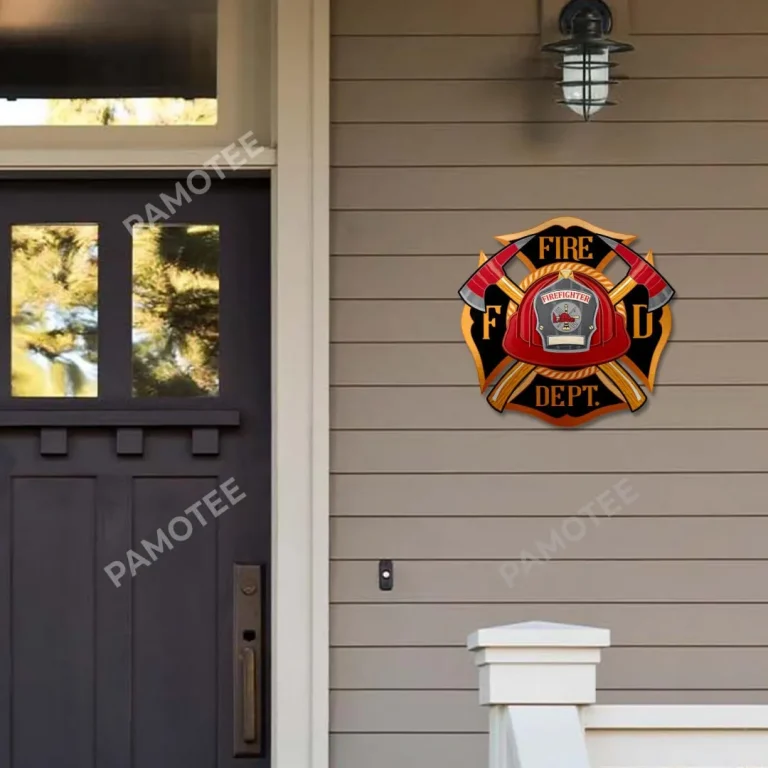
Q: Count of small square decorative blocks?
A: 3